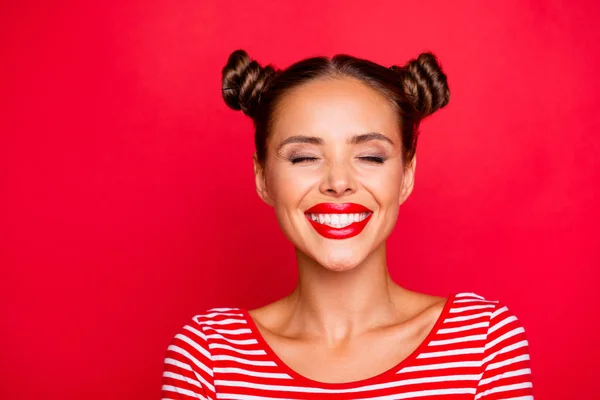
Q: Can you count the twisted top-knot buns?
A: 2